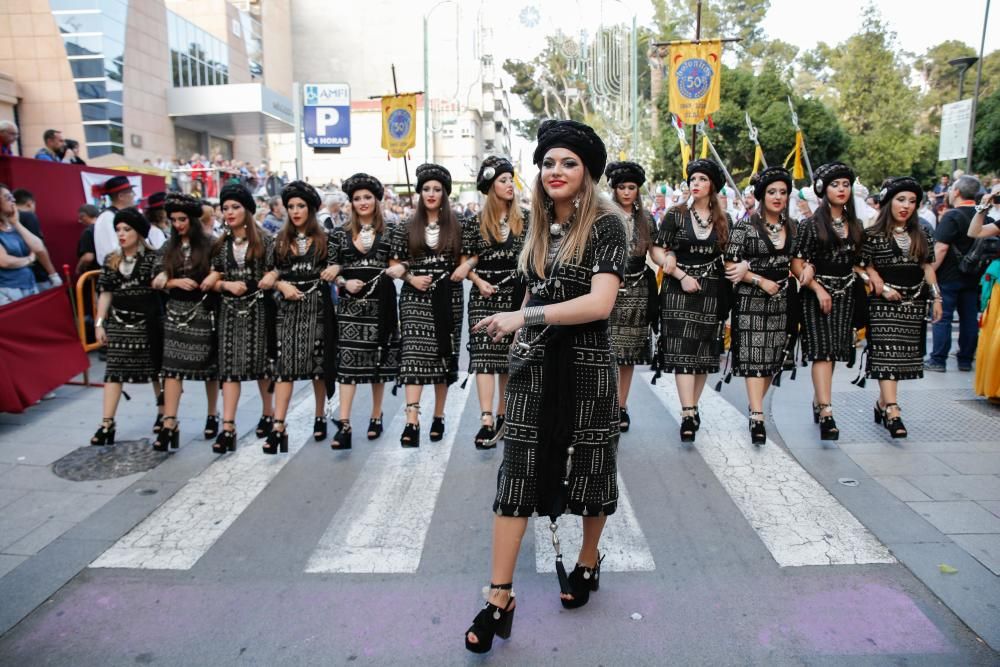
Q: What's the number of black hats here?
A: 15